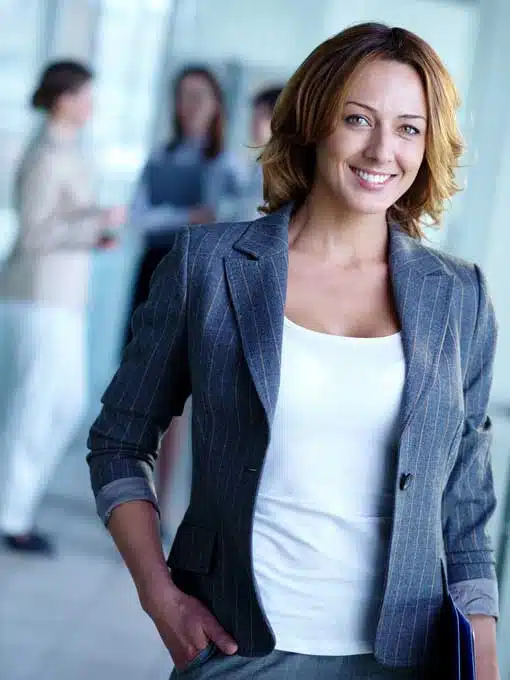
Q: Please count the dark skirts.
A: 1